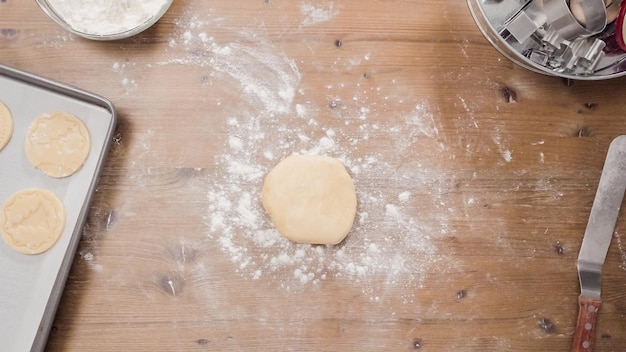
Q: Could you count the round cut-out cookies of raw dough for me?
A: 3